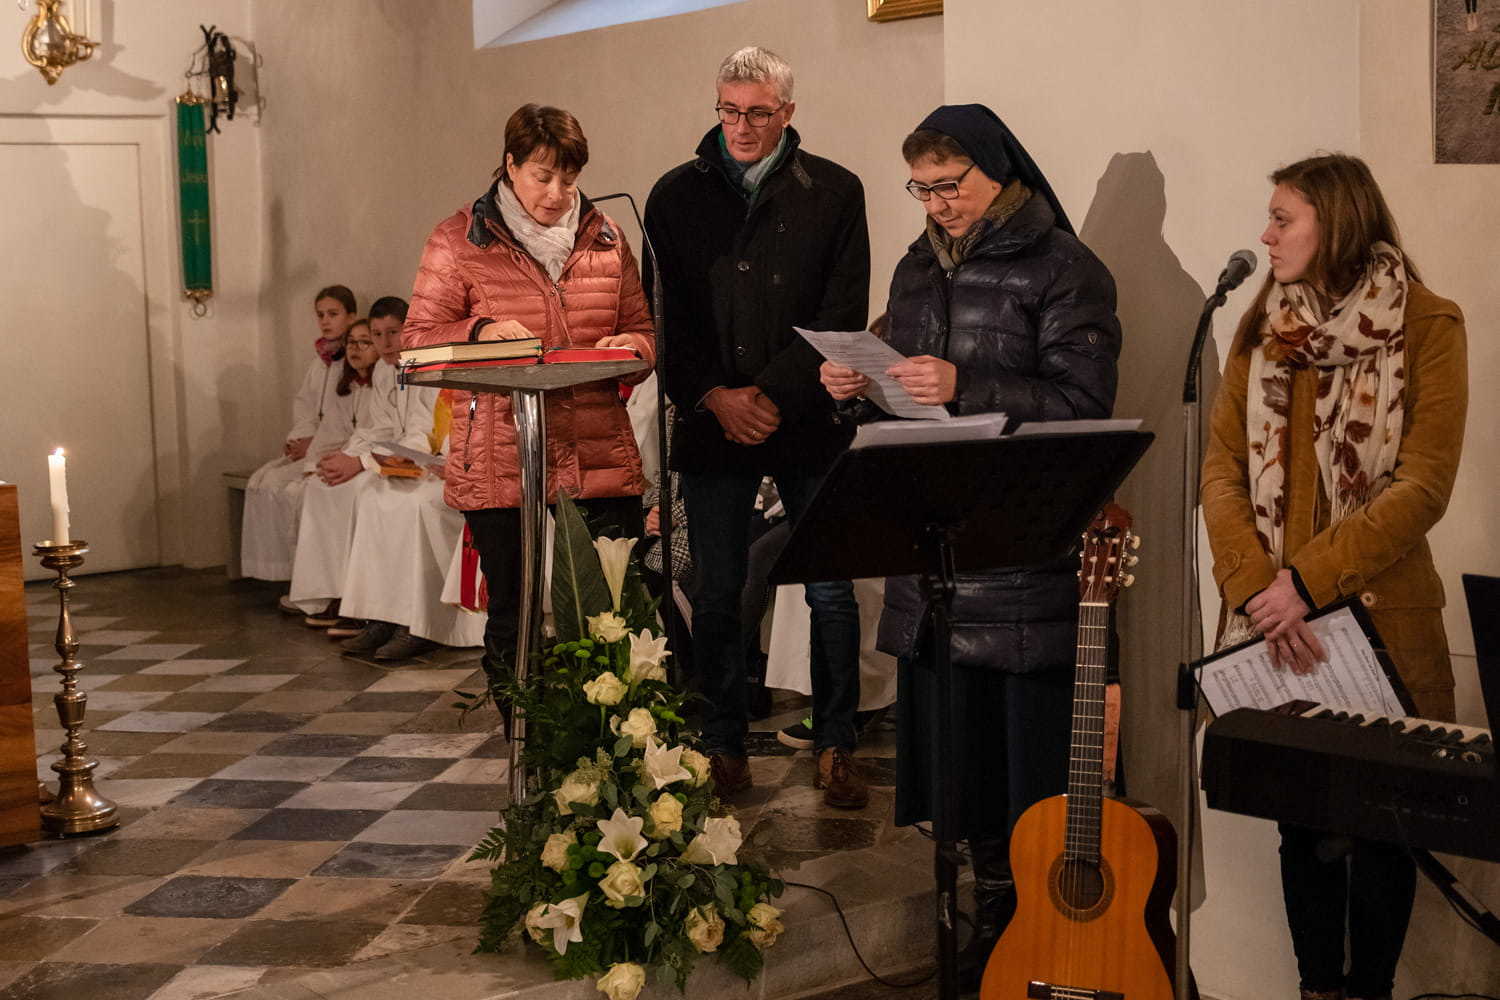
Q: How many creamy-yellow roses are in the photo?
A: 12